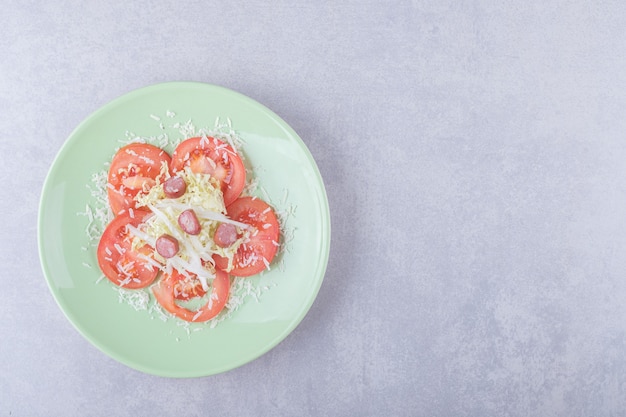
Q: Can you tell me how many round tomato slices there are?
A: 5